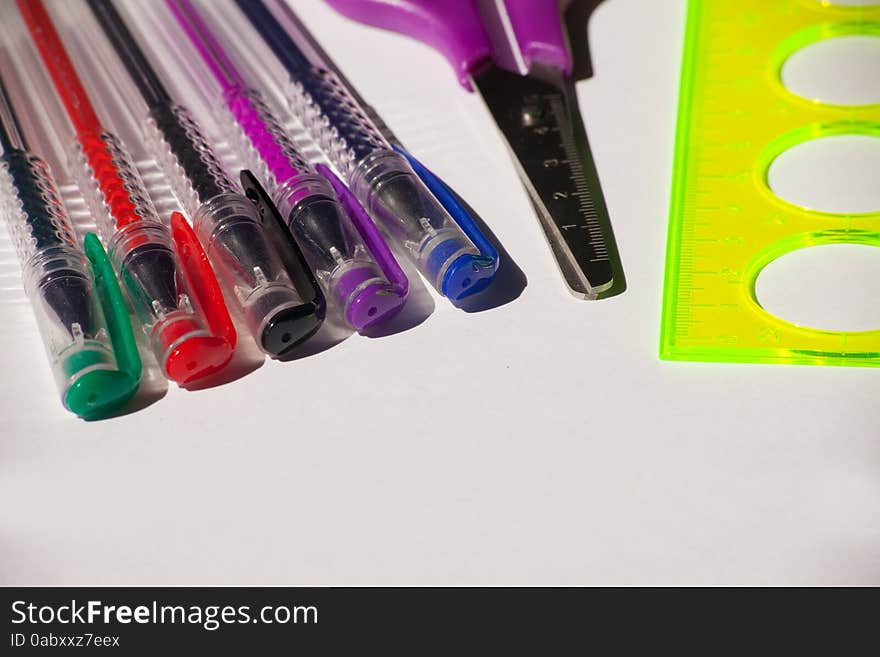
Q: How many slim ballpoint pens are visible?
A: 5